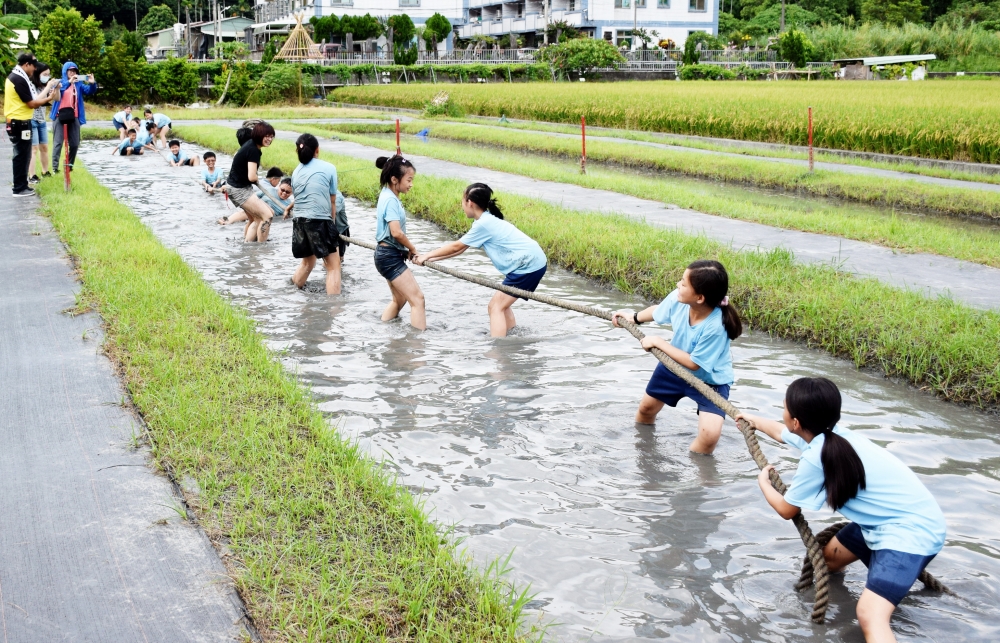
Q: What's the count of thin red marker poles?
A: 4